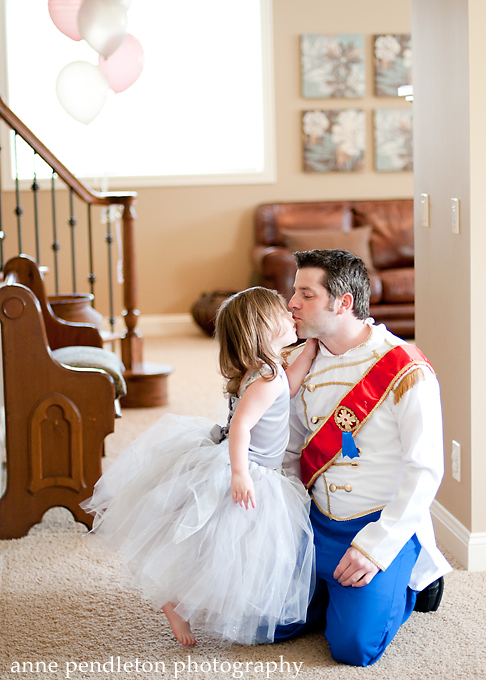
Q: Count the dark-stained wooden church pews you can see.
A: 1